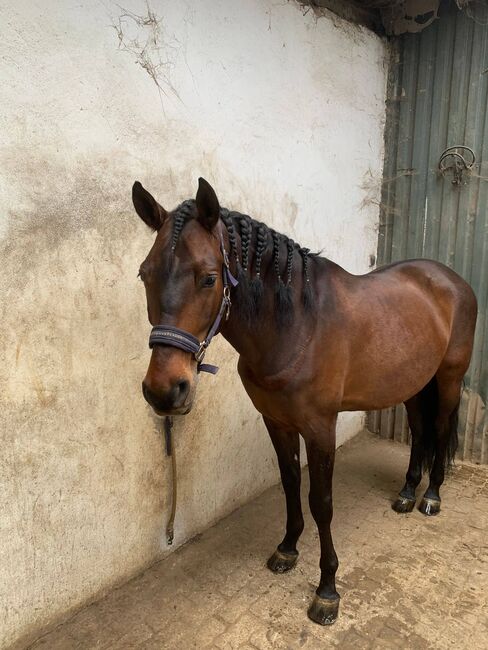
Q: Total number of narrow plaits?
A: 7